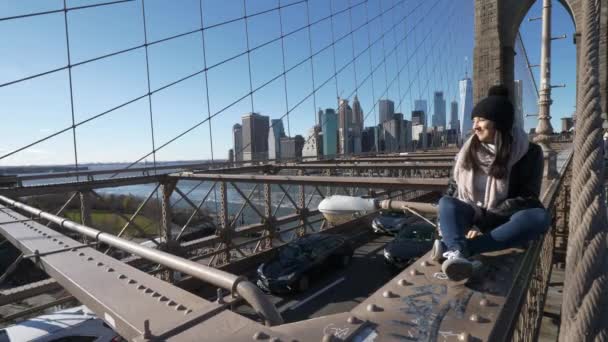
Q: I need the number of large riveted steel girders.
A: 2